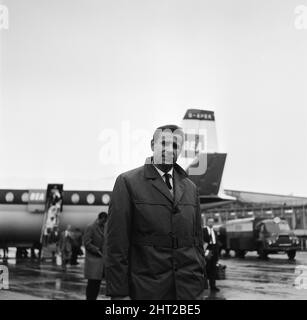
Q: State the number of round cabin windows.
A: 5